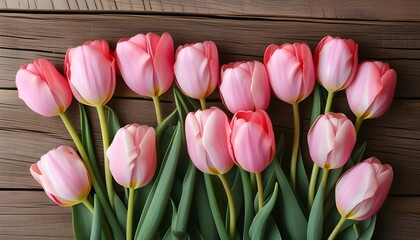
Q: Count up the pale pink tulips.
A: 14